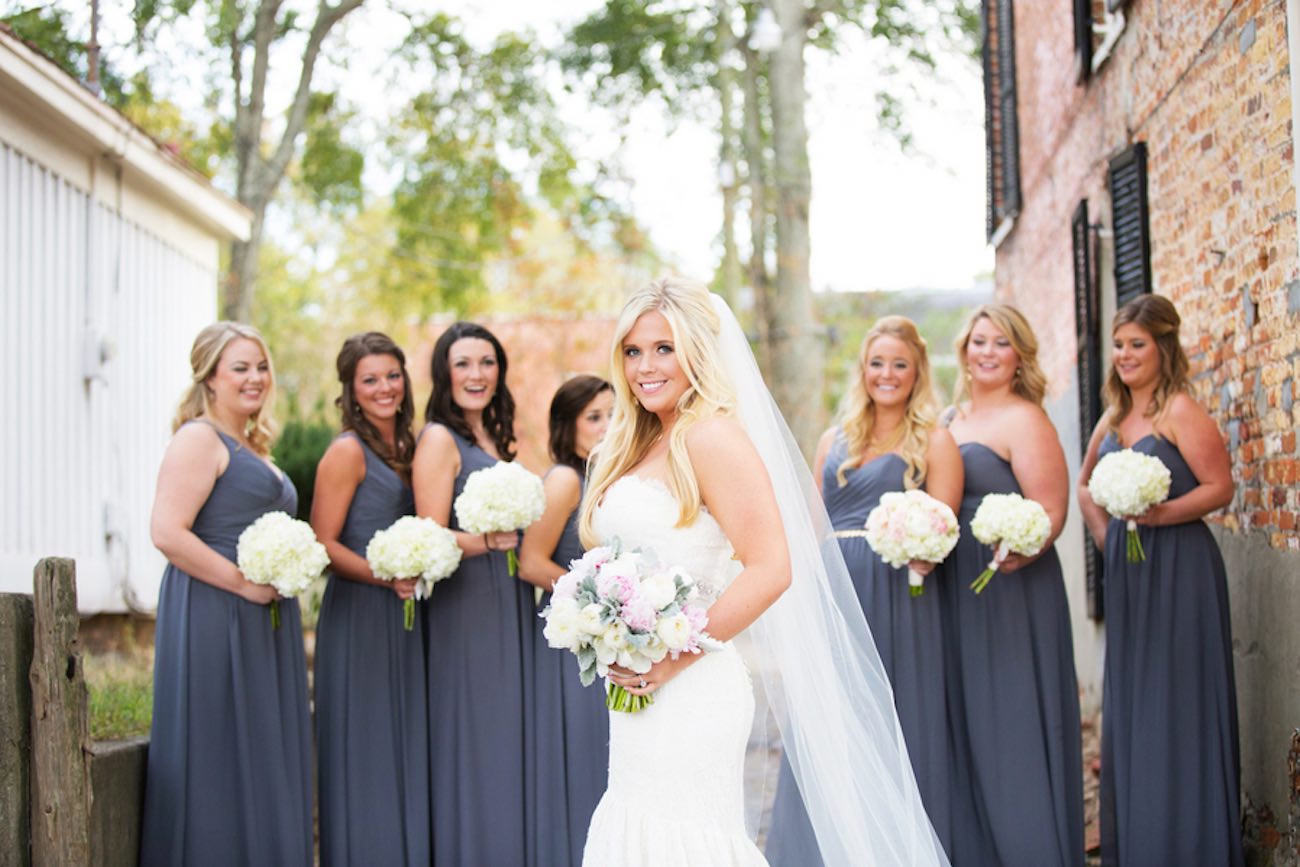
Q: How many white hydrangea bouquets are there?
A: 5